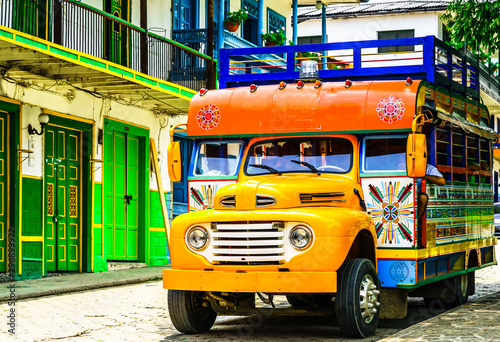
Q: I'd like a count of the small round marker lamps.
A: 7